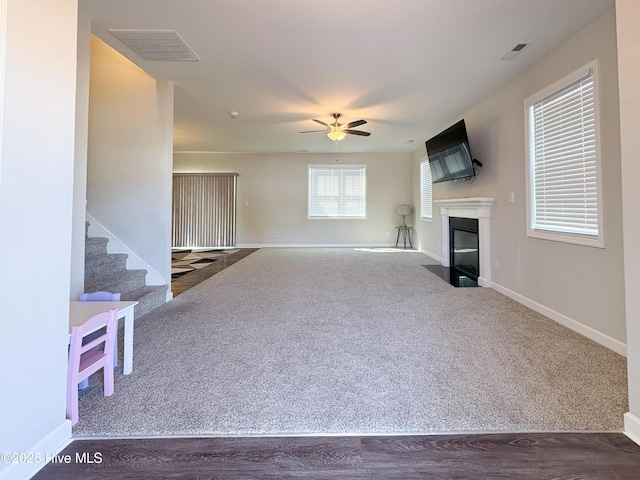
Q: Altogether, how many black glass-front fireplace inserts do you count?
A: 1